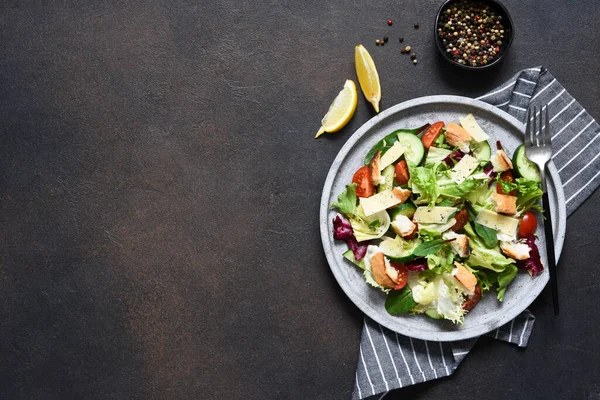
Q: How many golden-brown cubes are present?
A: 10